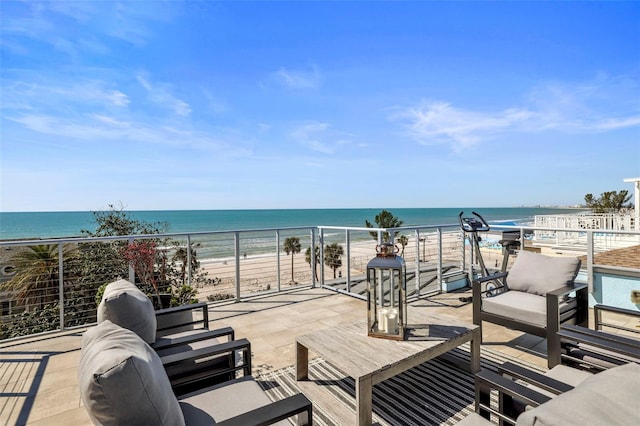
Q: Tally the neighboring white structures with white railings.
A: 1